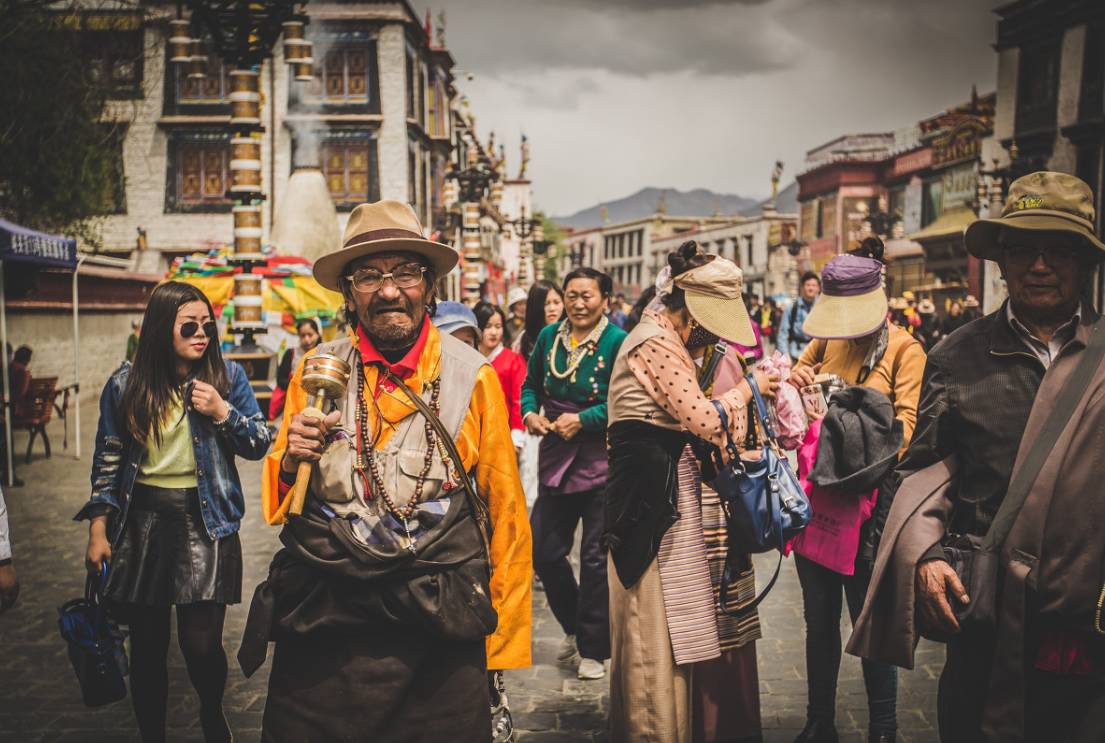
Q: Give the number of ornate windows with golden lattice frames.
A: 4